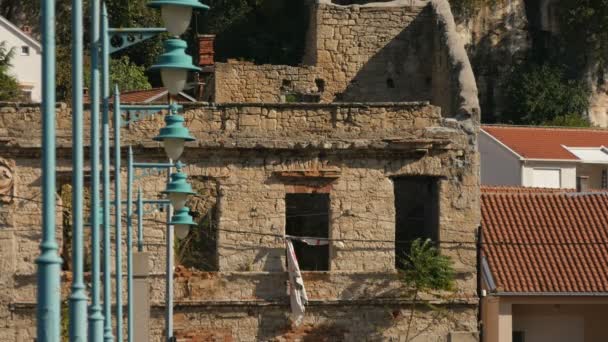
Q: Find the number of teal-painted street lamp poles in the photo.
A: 7